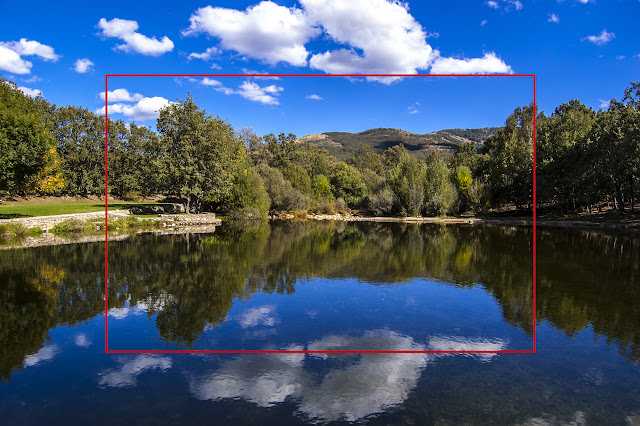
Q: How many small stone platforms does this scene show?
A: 1